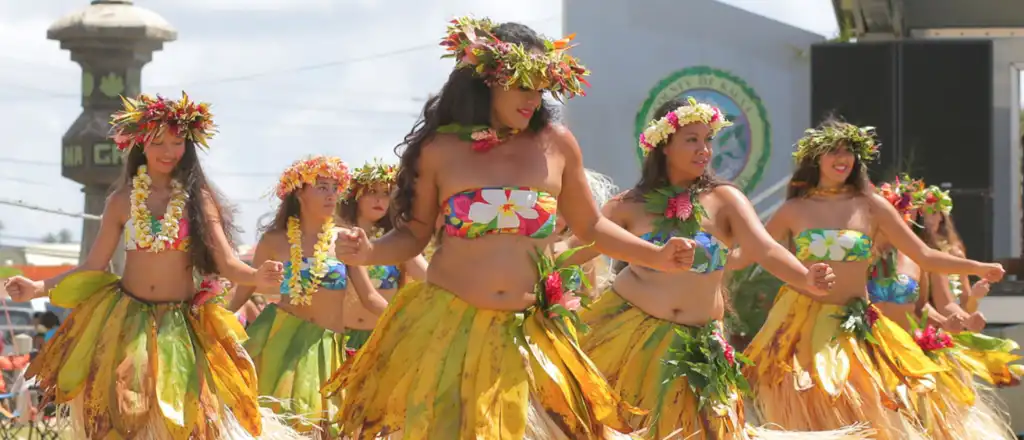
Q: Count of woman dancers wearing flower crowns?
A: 8